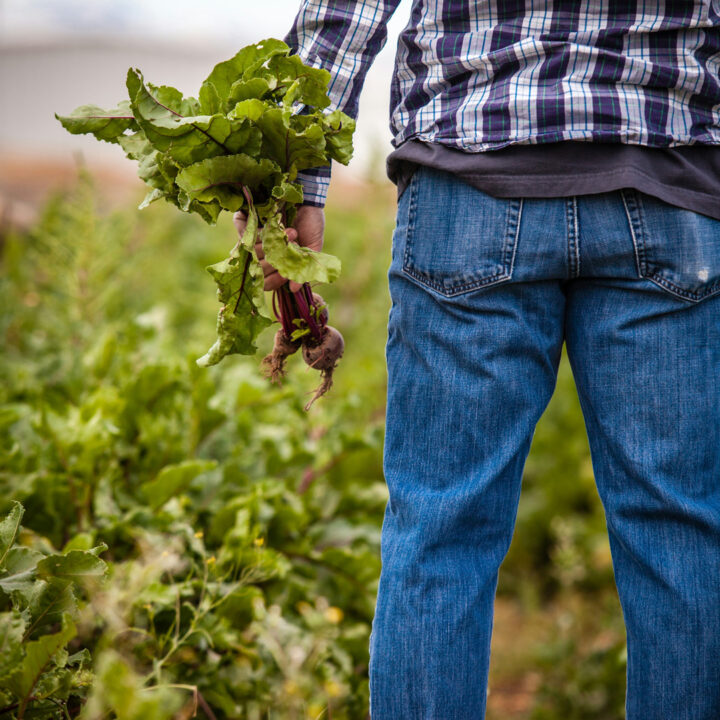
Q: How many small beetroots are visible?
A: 3